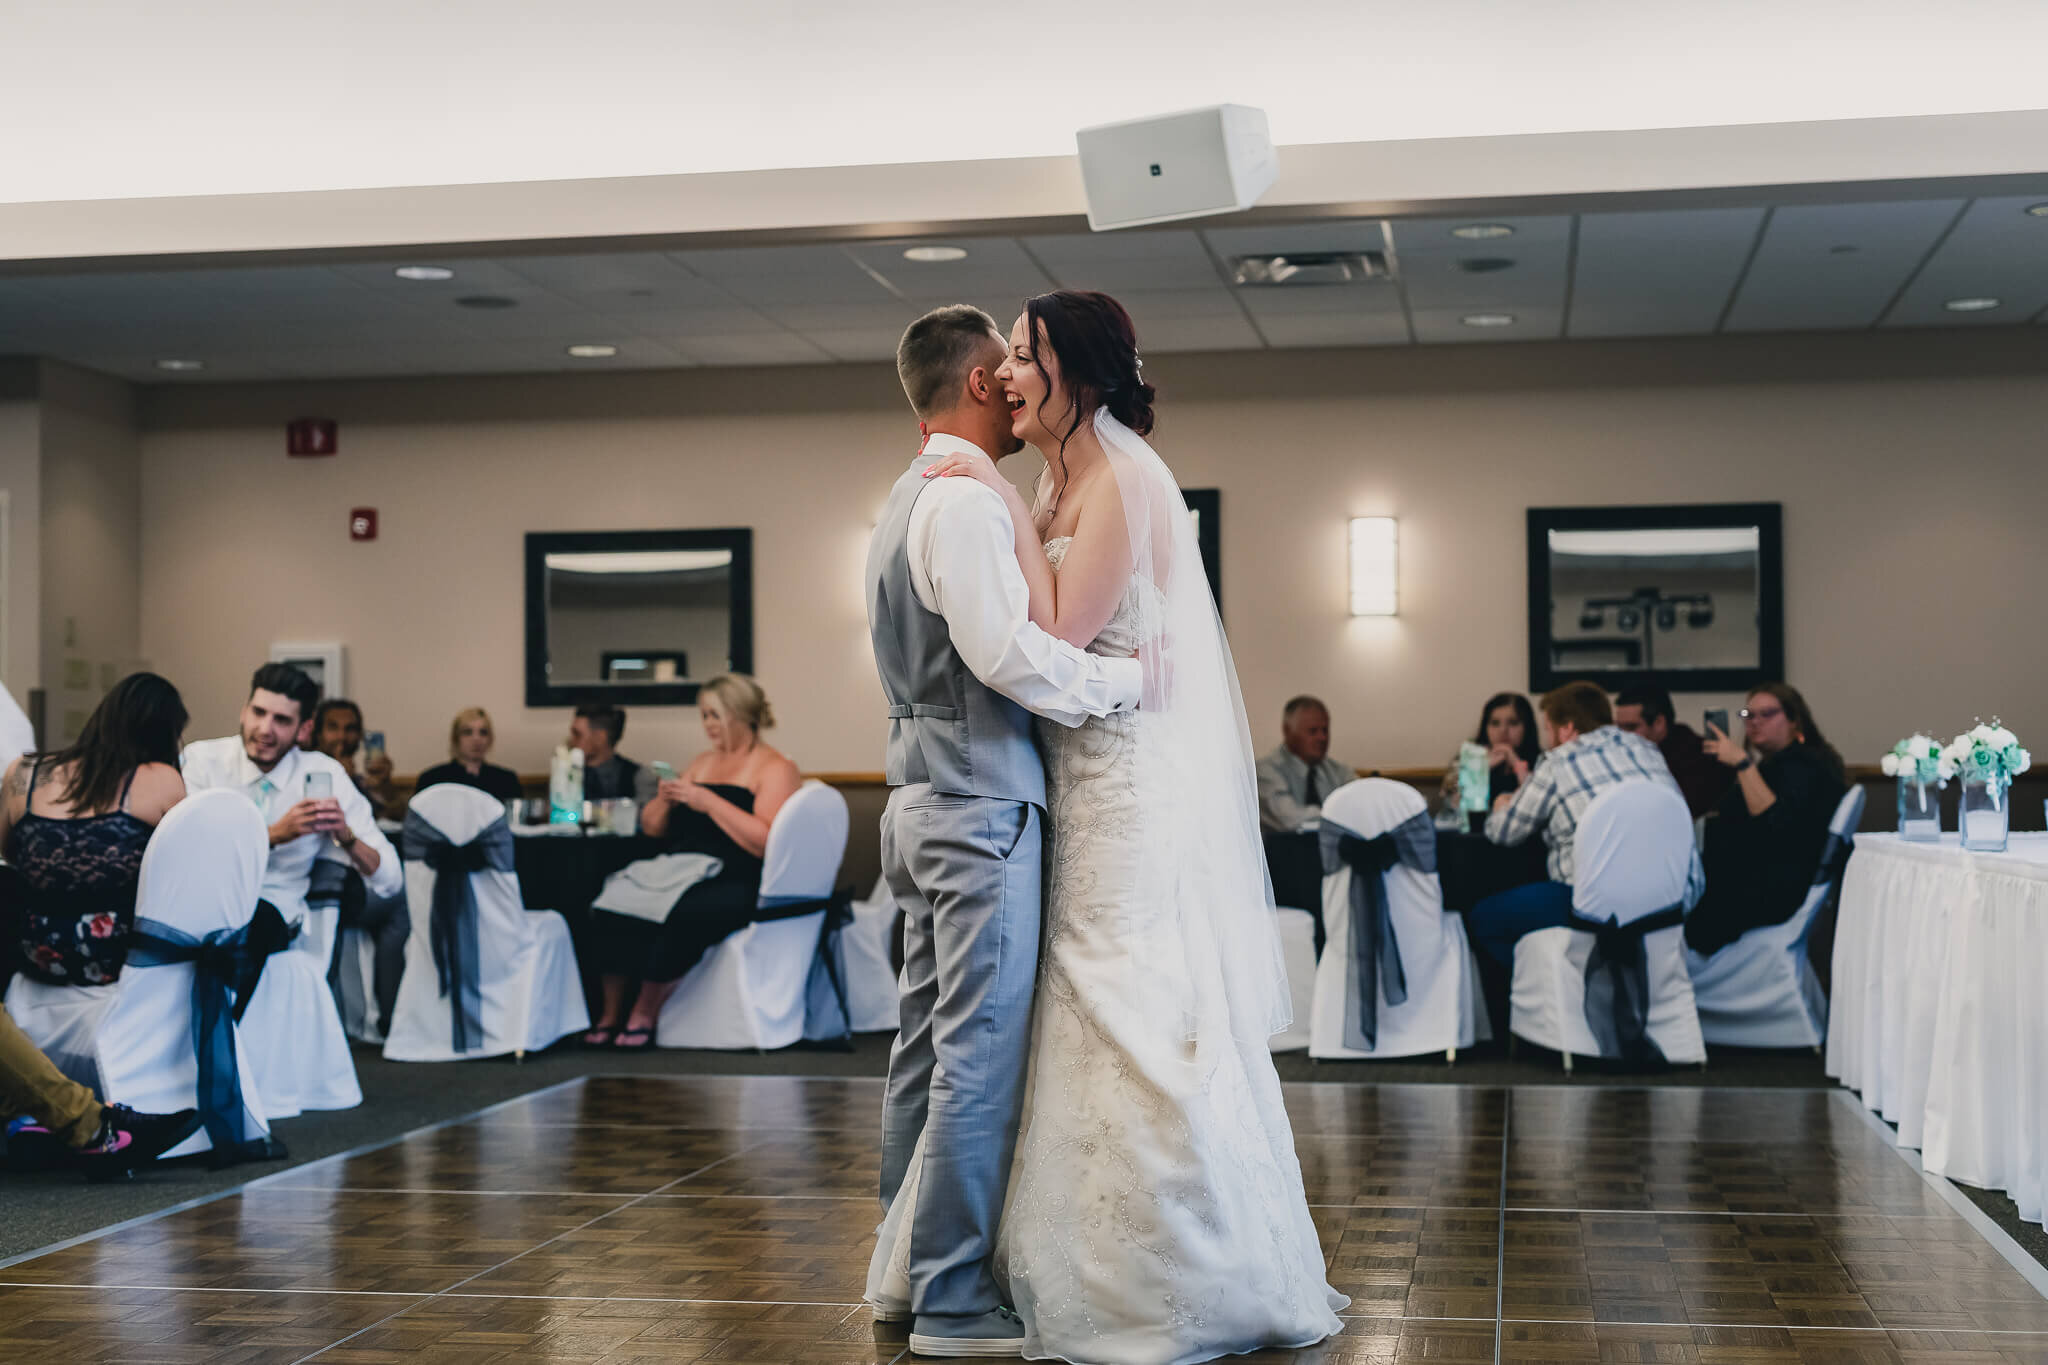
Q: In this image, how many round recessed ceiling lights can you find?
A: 8